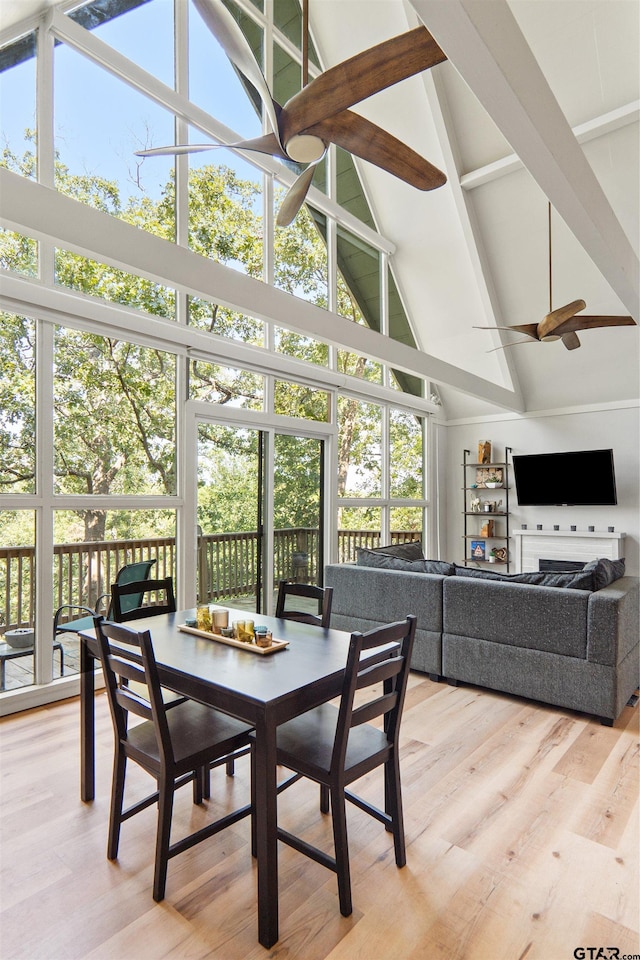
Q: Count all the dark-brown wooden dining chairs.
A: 4